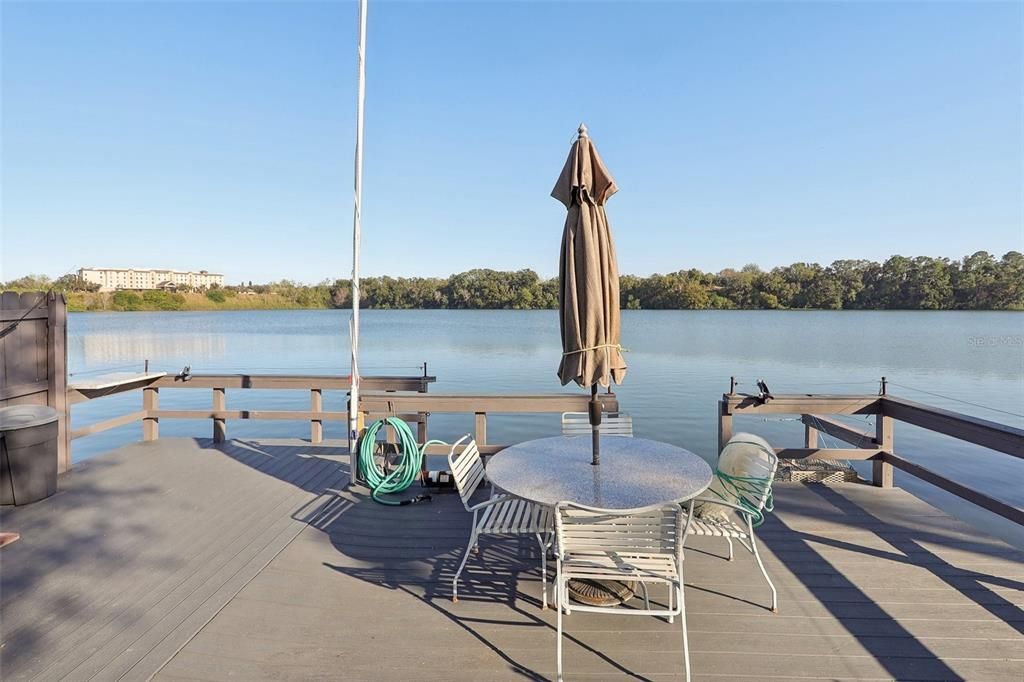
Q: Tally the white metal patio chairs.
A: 4